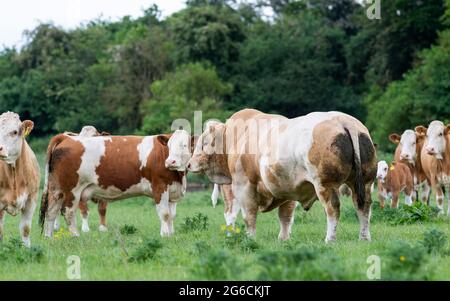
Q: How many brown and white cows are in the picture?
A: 7